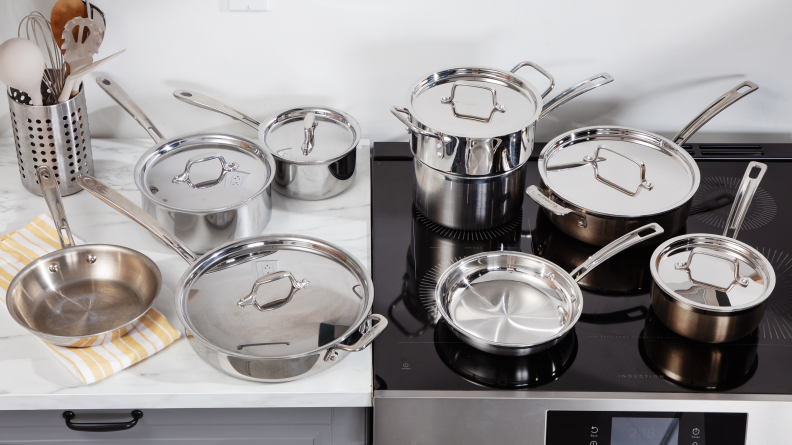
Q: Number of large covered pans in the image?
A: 2